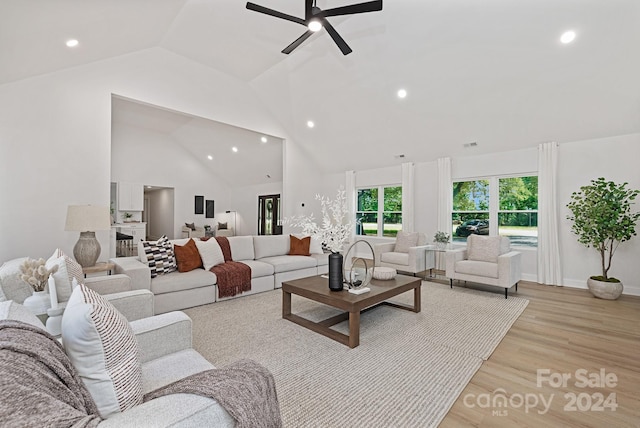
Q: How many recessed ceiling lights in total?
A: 7